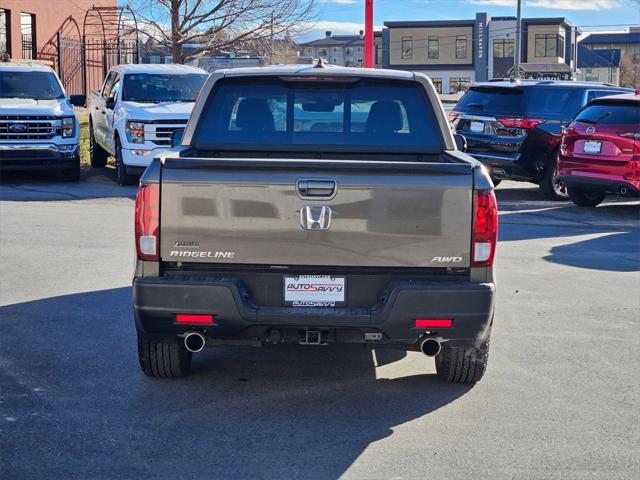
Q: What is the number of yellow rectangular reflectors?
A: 0